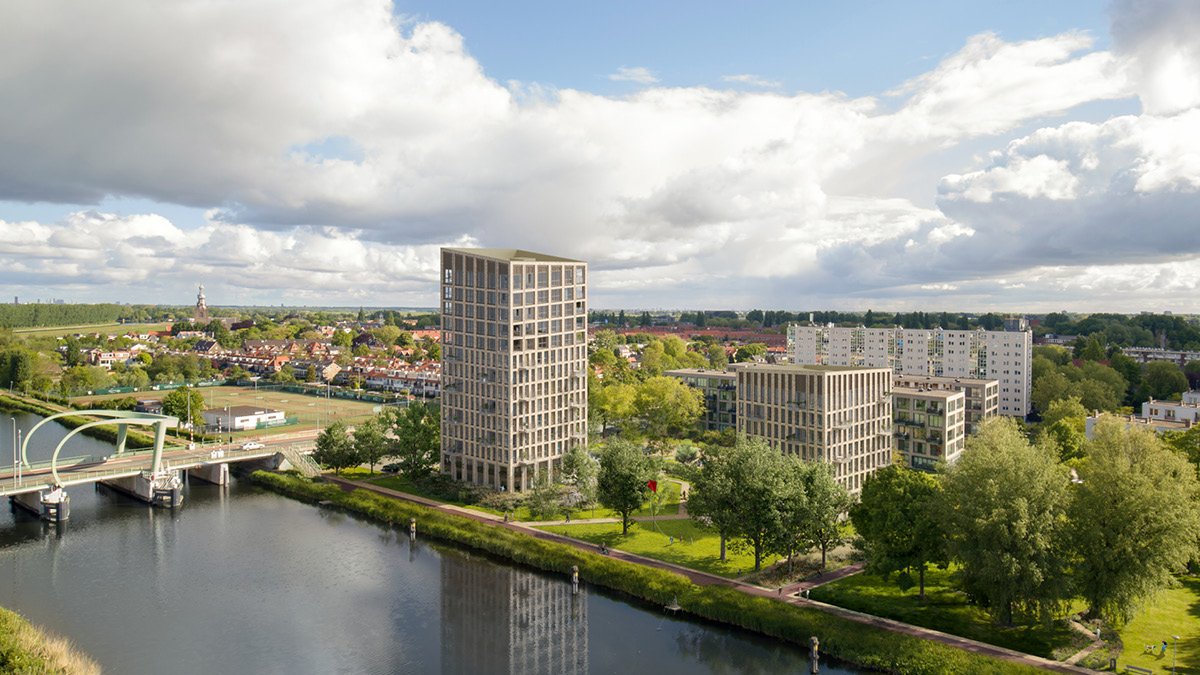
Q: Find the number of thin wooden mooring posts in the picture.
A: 3